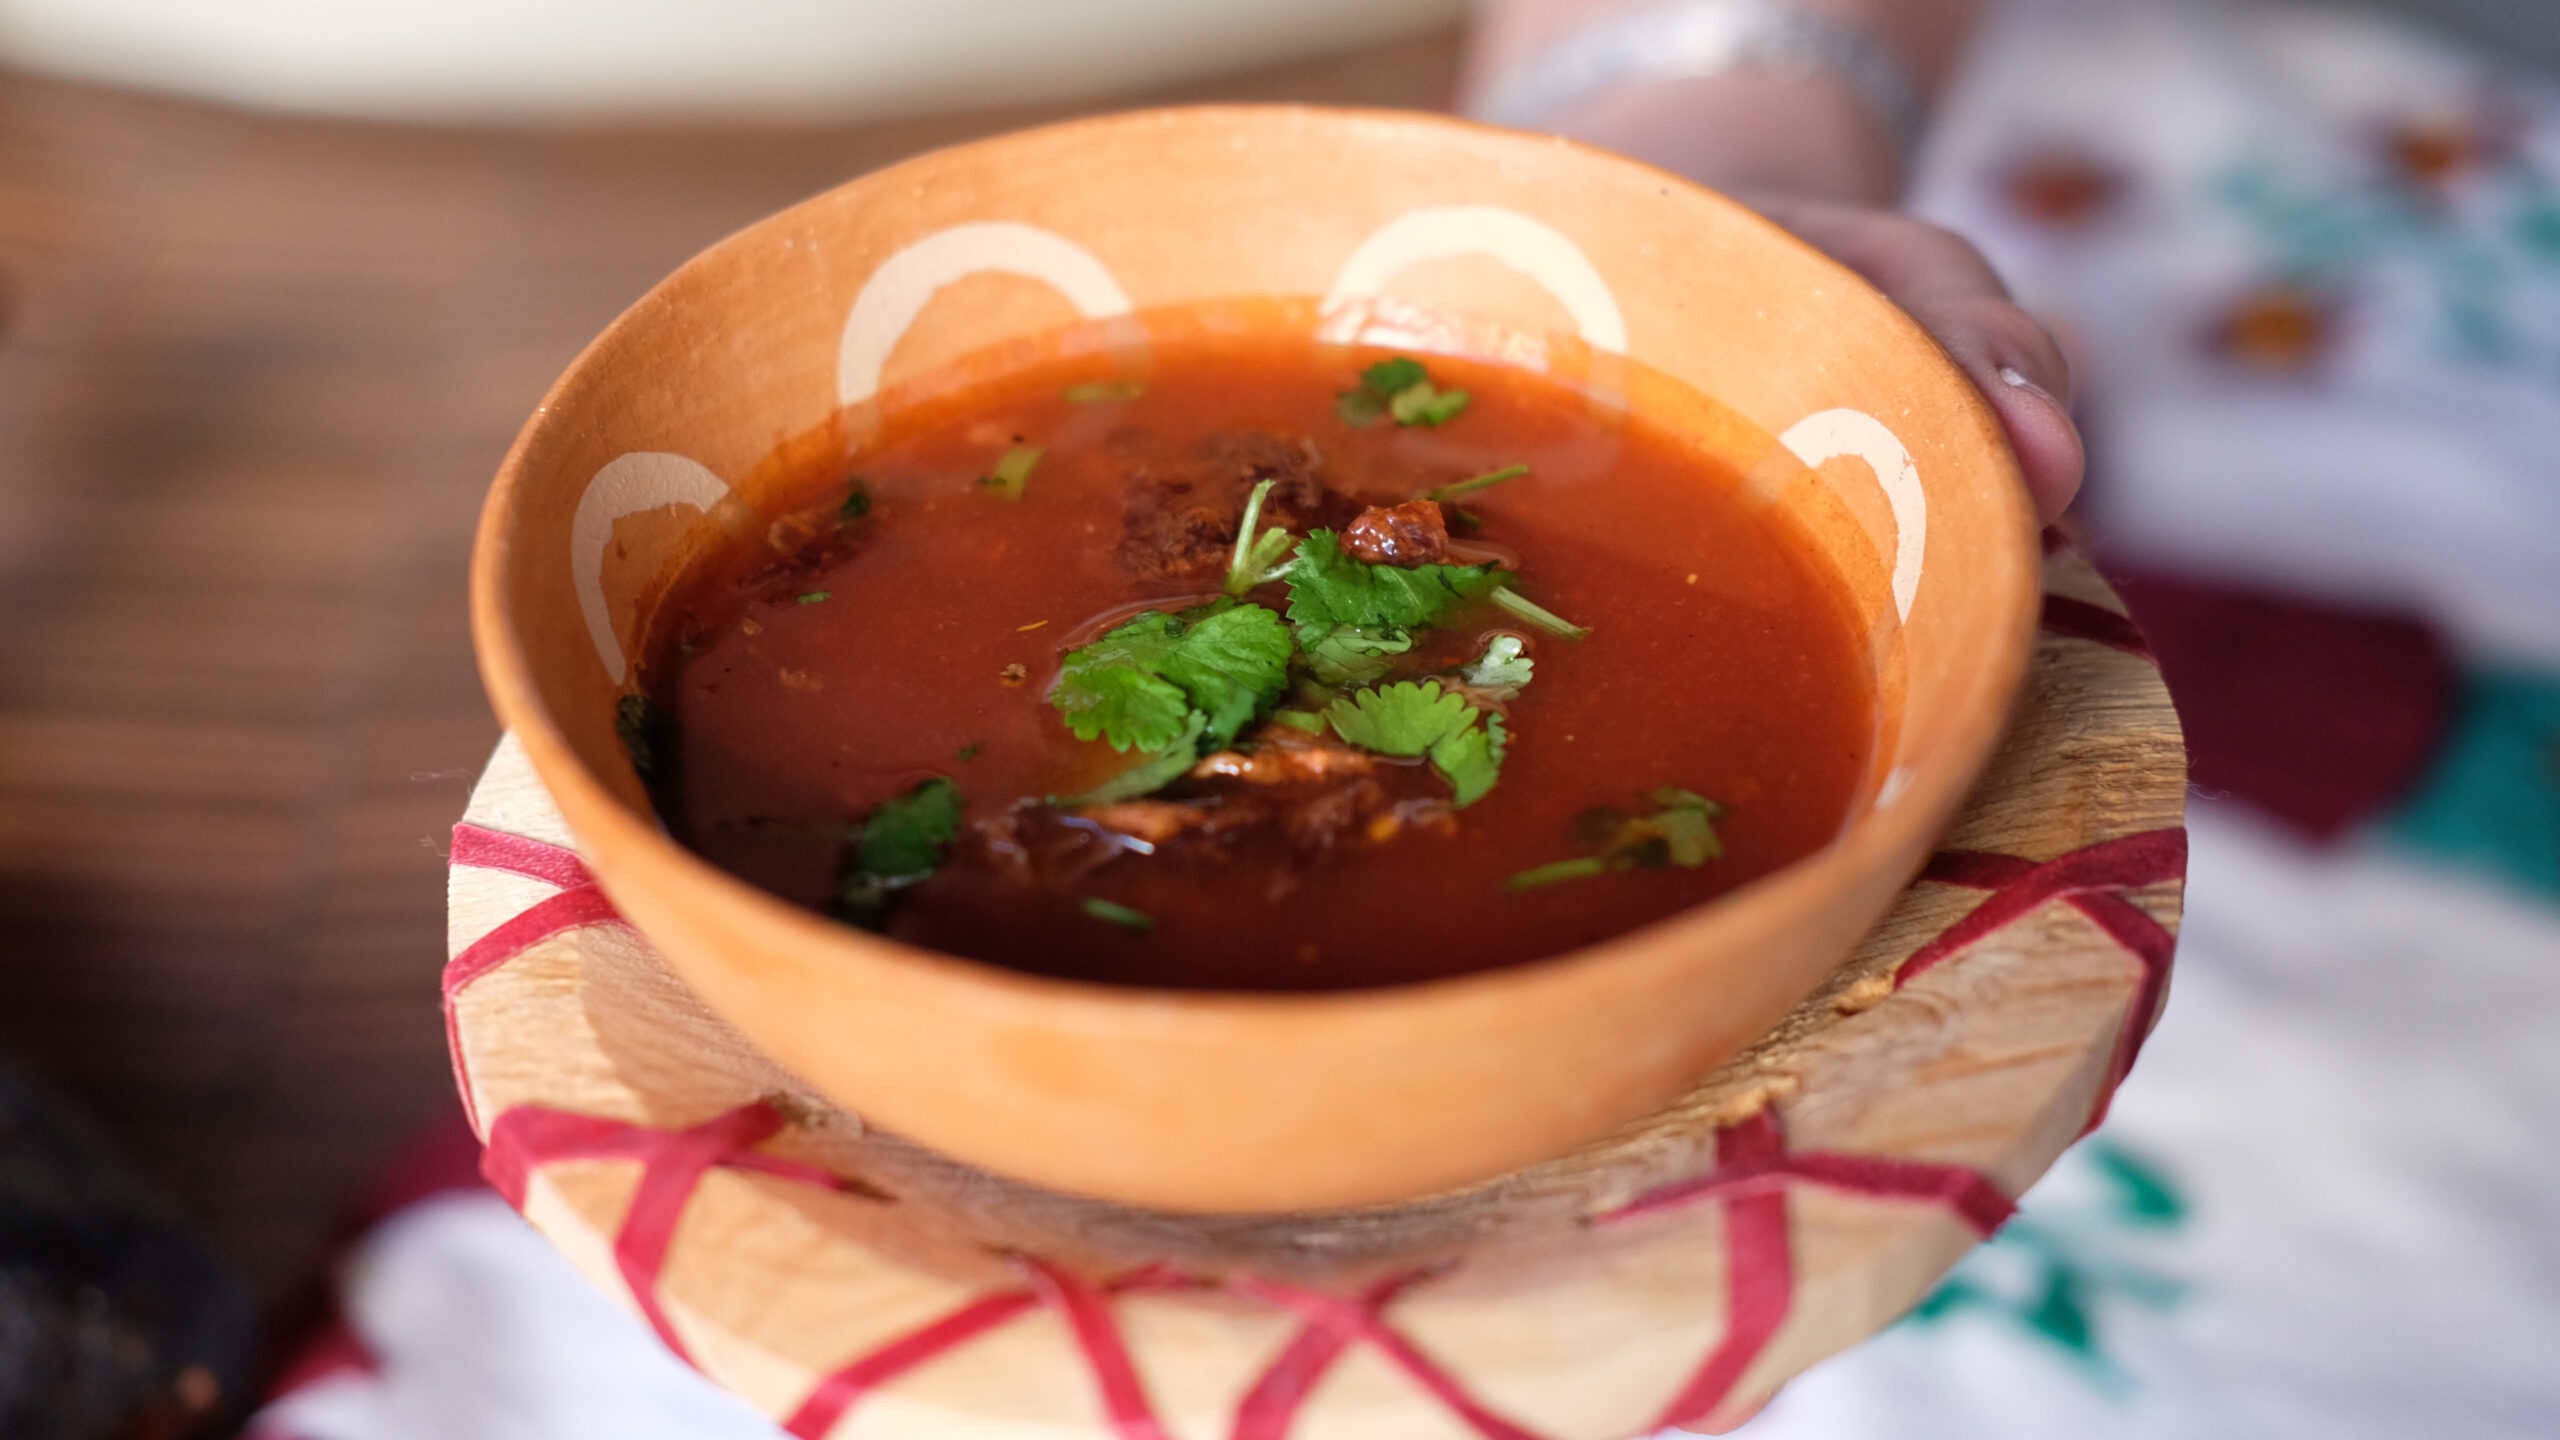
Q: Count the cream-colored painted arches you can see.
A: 4